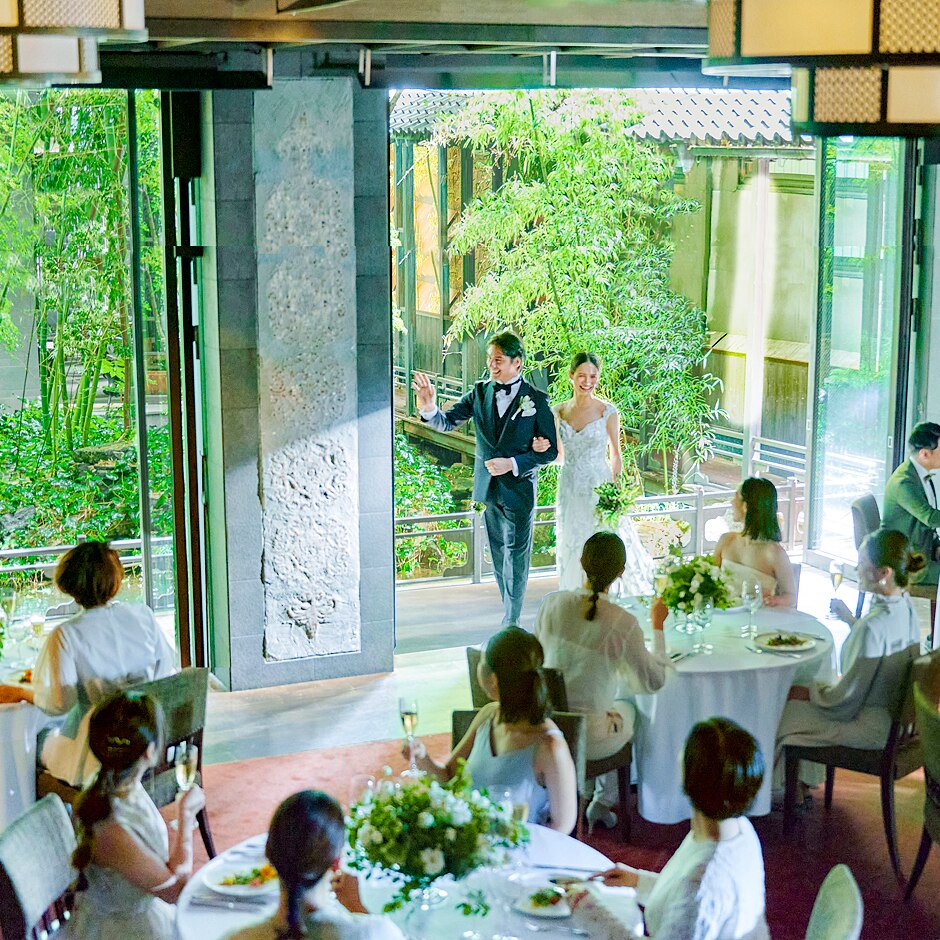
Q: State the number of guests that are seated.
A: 9